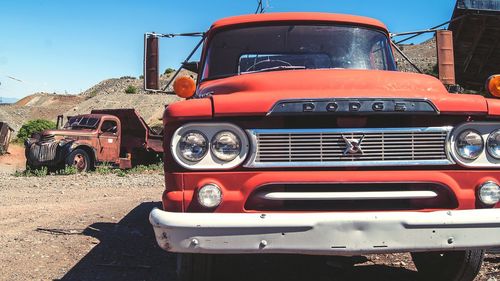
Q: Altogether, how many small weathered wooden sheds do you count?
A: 1